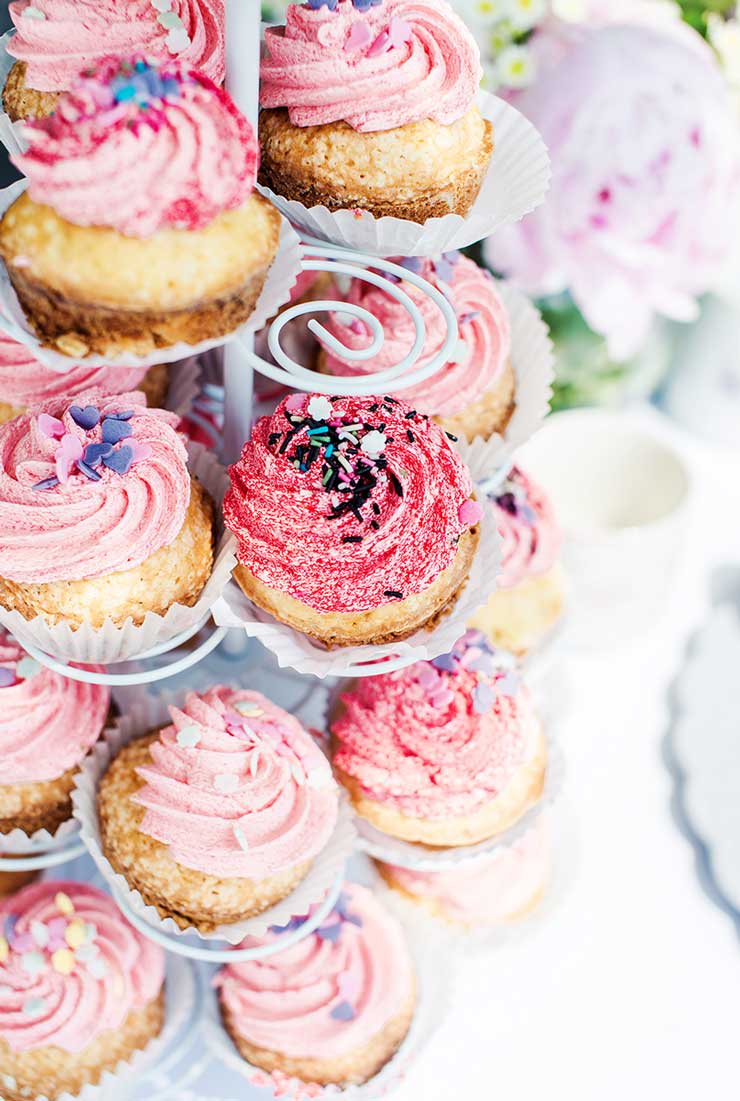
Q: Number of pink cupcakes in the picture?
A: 14